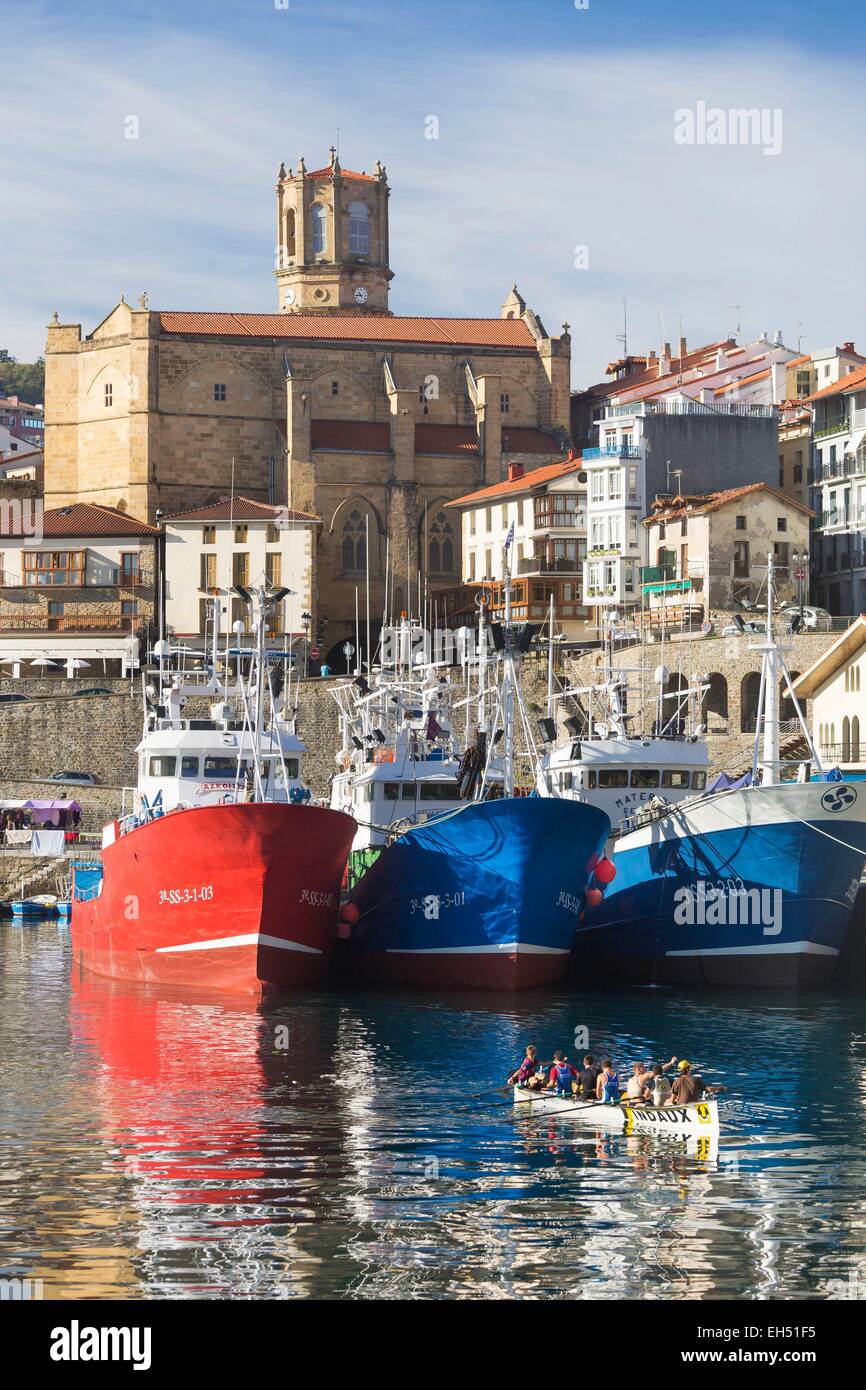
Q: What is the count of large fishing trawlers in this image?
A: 3